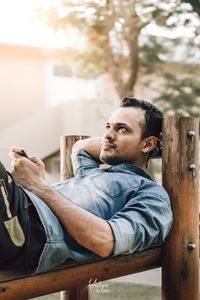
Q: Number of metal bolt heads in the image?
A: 3